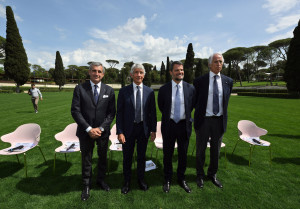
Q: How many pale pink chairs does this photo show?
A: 6